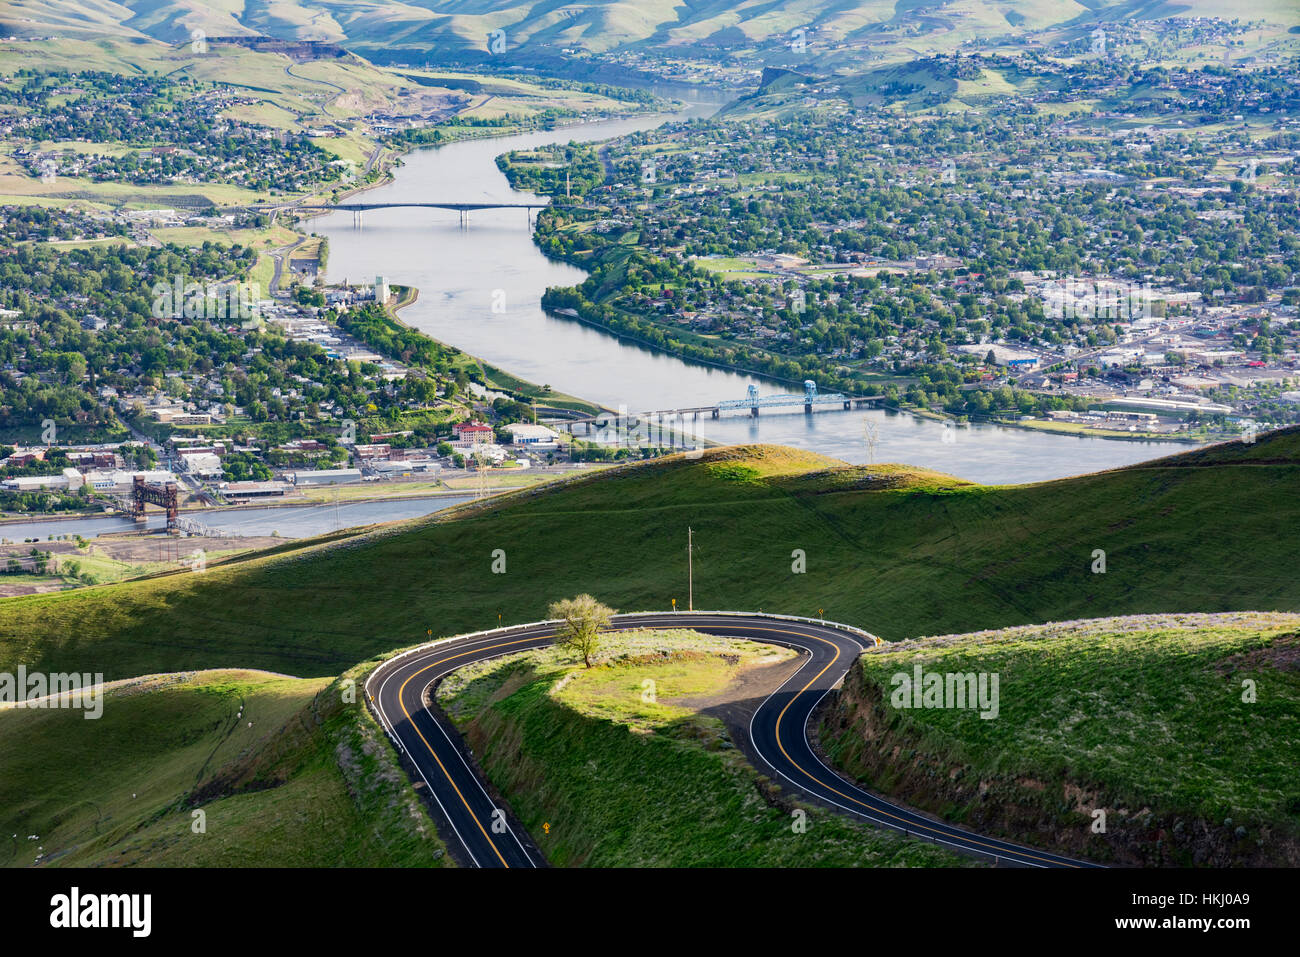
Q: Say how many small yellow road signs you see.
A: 7